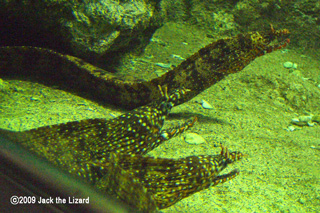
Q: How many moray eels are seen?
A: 3